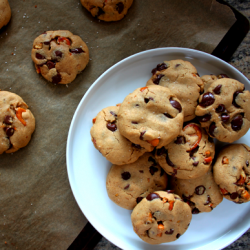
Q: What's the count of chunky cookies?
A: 14